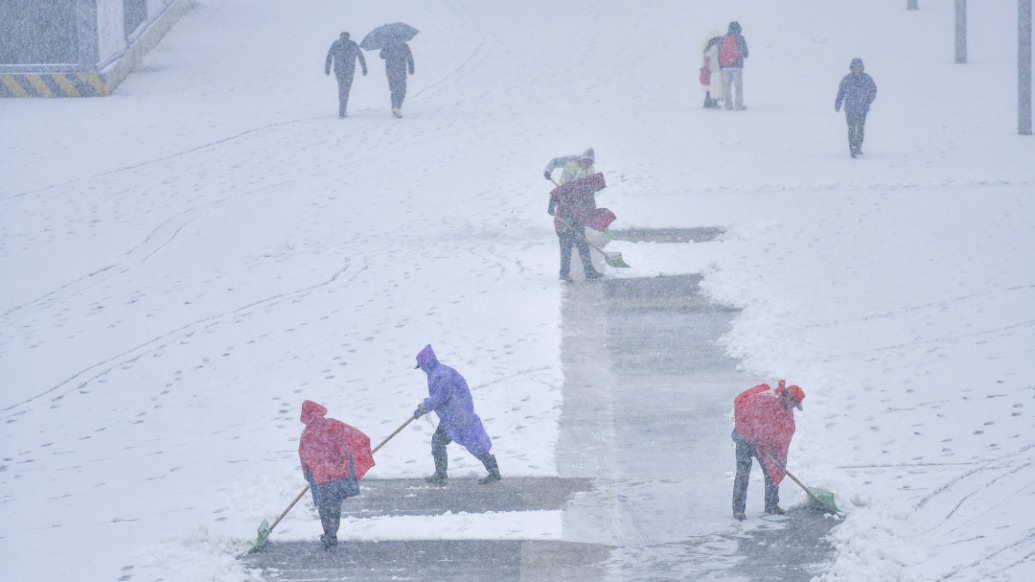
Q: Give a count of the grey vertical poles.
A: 3